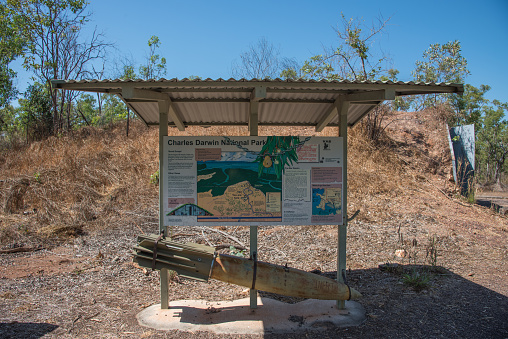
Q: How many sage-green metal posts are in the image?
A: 3